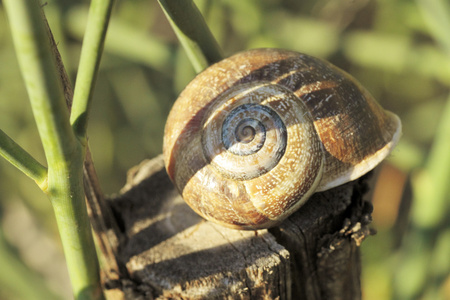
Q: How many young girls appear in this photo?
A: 0